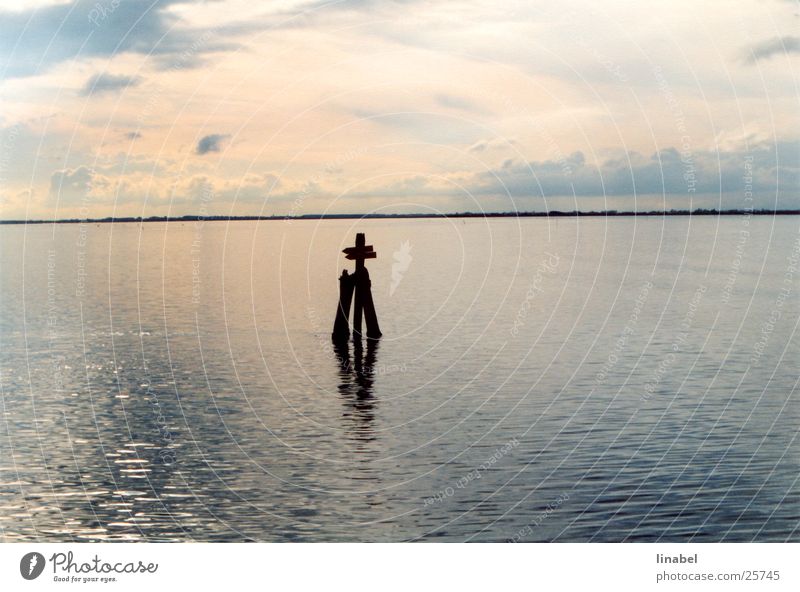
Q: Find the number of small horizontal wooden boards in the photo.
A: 2